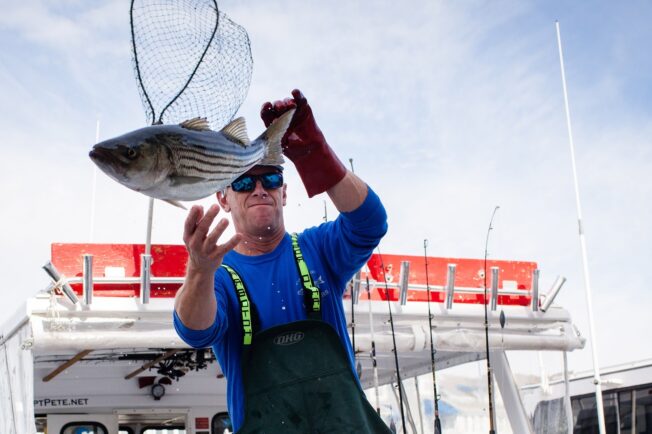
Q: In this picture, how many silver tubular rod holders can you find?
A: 9